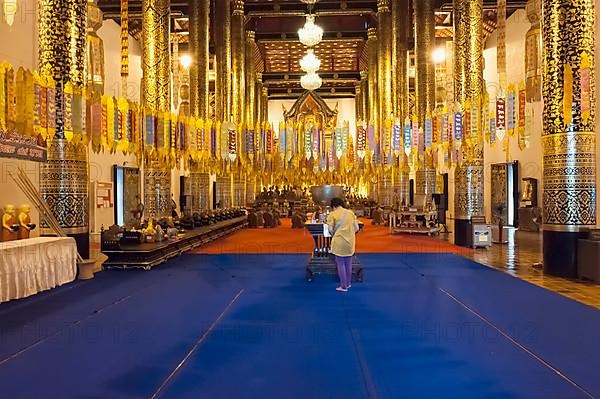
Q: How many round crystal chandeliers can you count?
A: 3